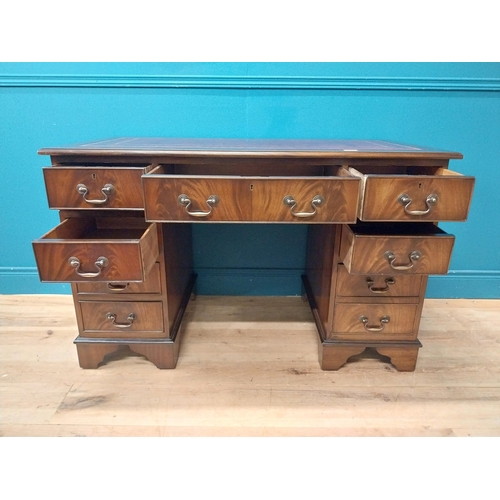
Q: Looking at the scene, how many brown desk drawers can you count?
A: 9